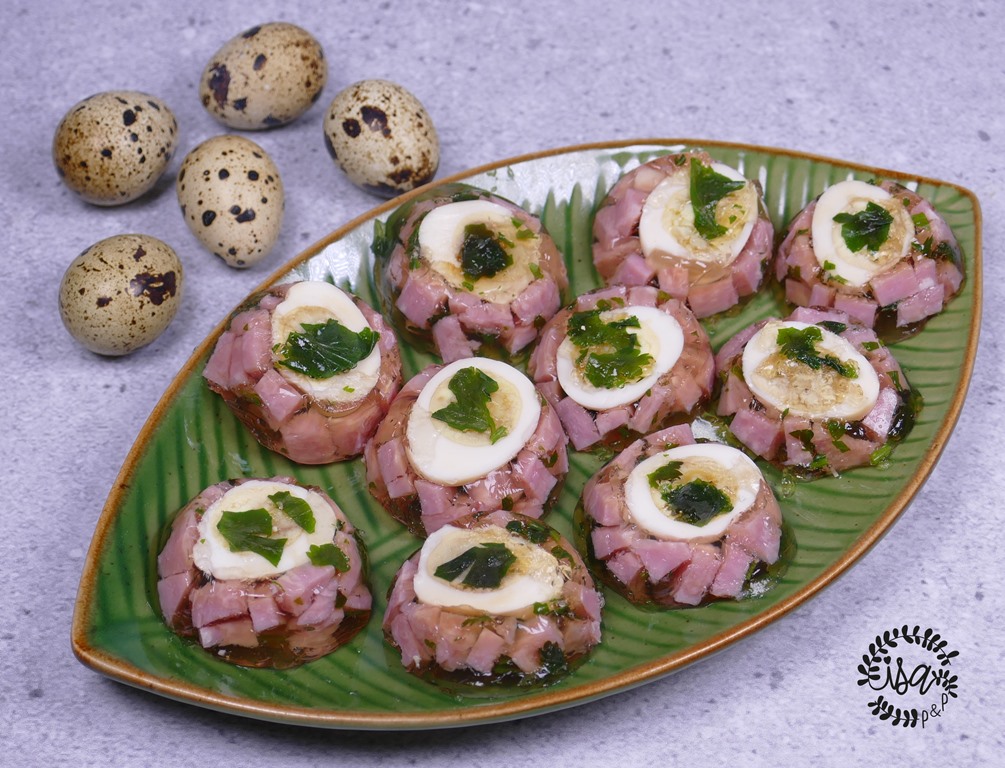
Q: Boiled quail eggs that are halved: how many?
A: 10